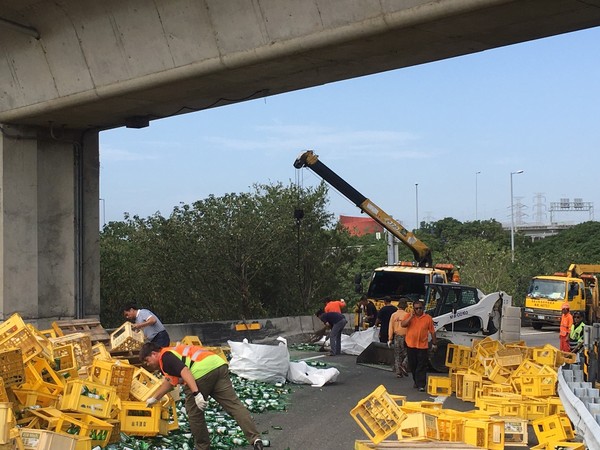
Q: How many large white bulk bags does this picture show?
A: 3